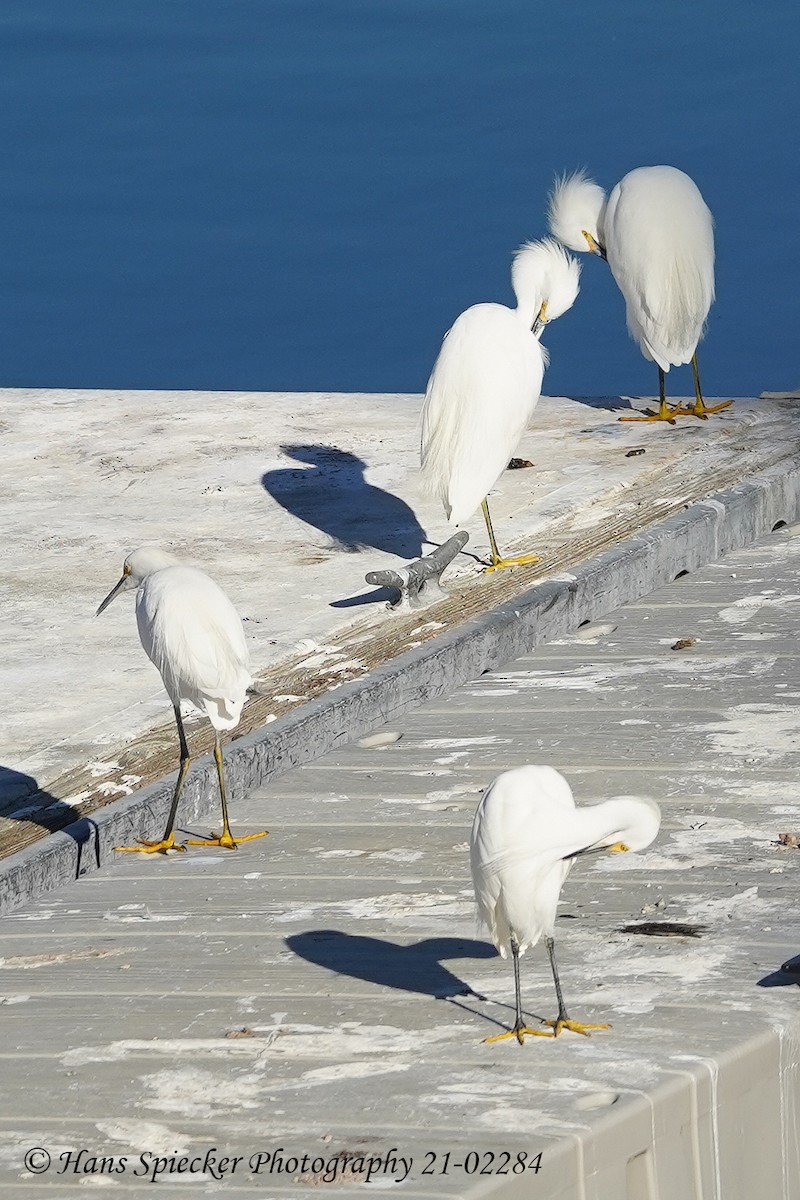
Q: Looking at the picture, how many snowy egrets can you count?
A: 4